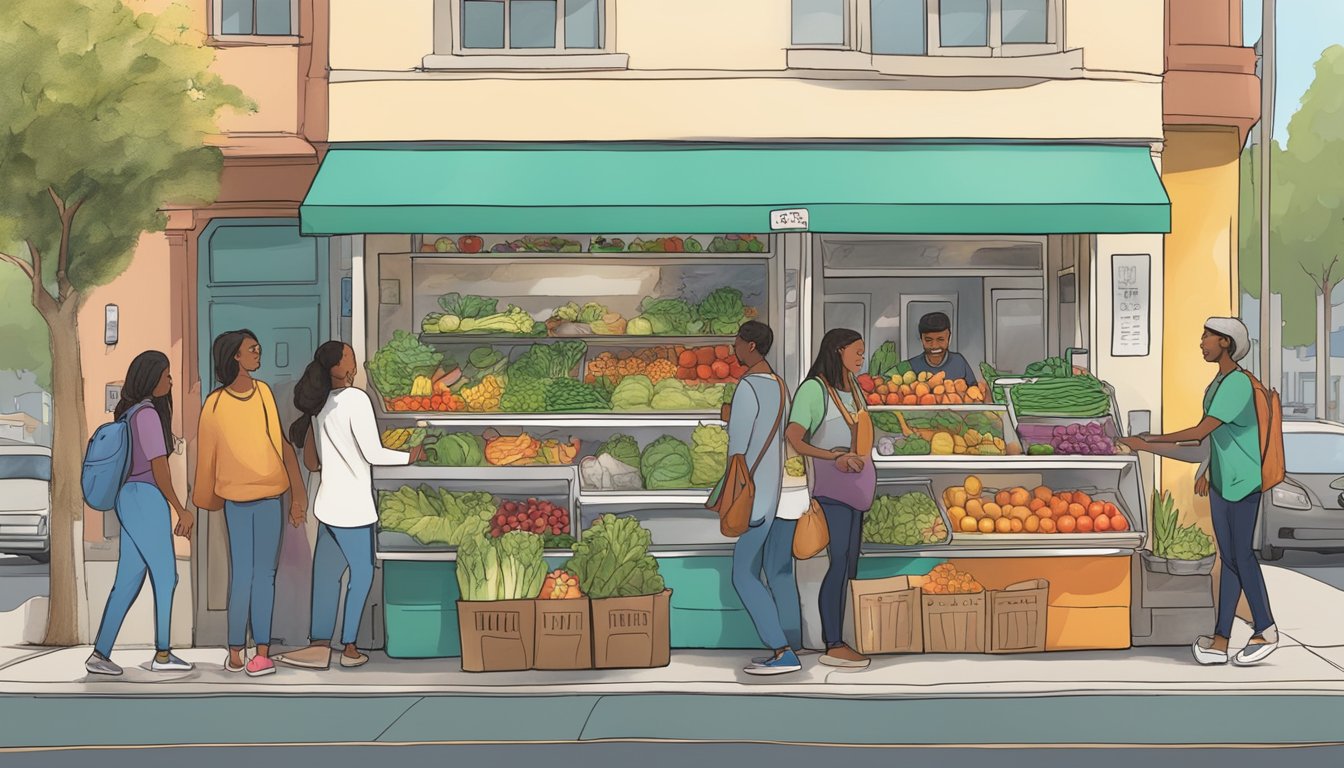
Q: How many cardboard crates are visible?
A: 6